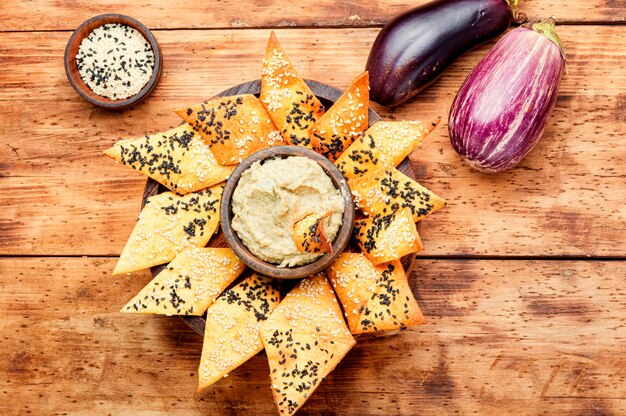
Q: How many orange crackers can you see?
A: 13